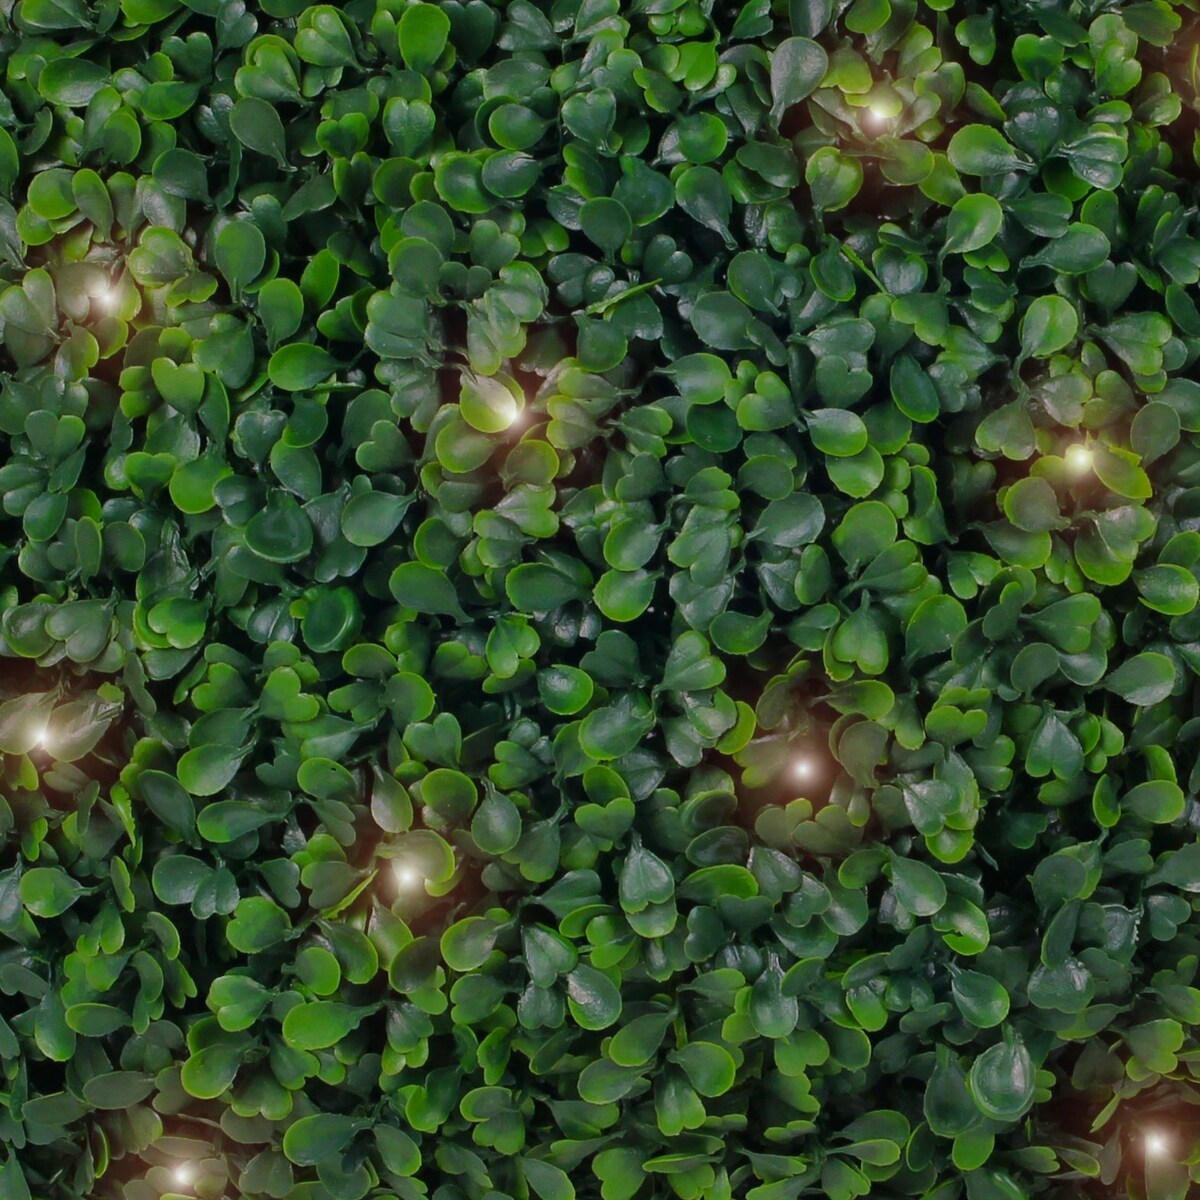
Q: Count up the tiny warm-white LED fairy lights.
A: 9